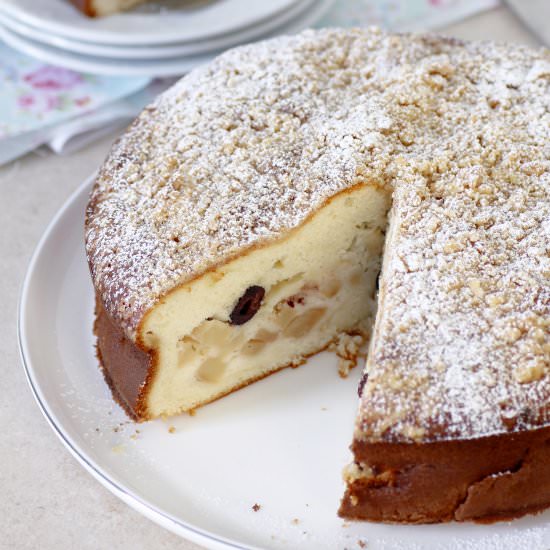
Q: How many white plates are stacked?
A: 3